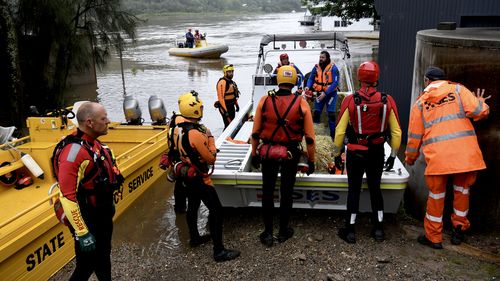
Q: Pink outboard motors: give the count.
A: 0